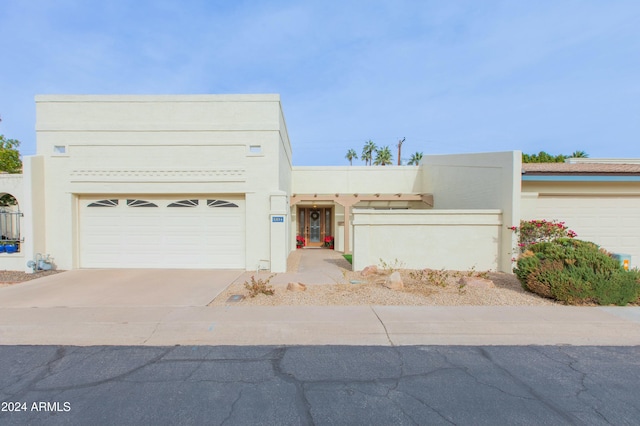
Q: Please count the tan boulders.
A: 4